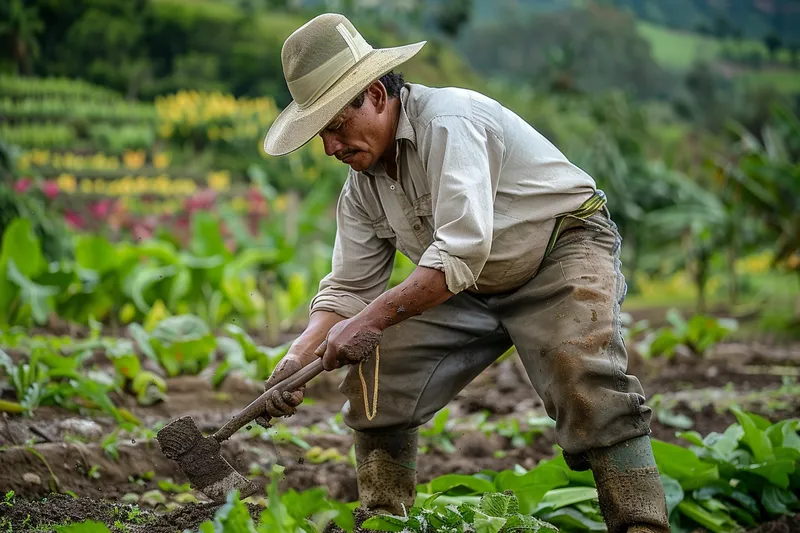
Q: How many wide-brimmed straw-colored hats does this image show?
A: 1